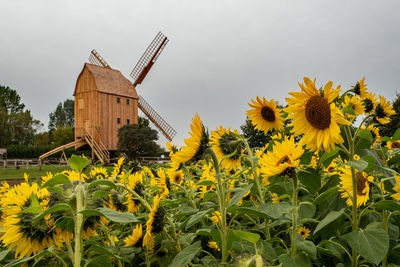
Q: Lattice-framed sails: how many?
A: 3